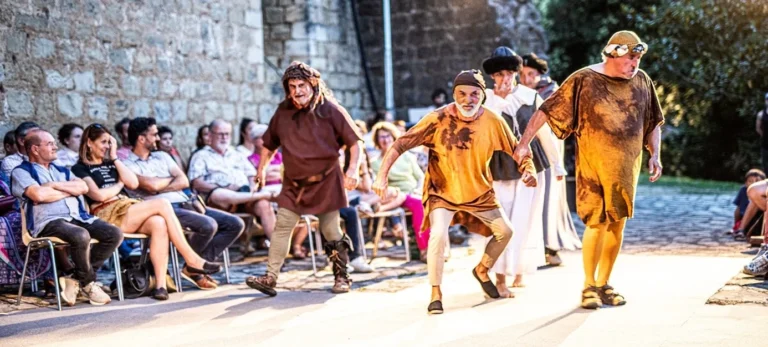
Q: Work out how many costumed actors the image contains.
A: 5